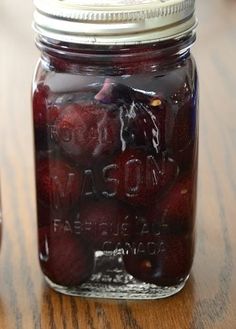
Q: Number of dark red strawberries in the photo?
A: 0